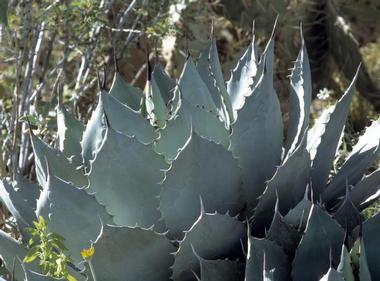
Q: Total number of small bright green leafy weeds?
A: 1